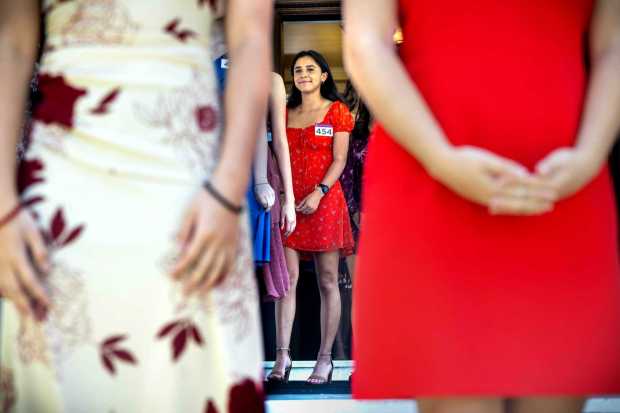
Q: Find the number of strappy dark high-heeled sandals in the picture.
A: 2